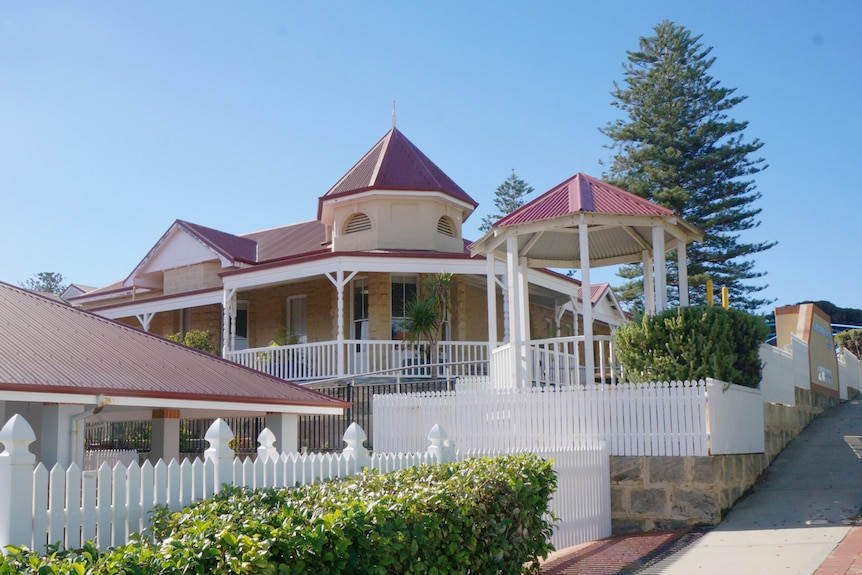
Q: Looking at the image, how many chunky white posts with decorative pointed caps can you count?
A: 5